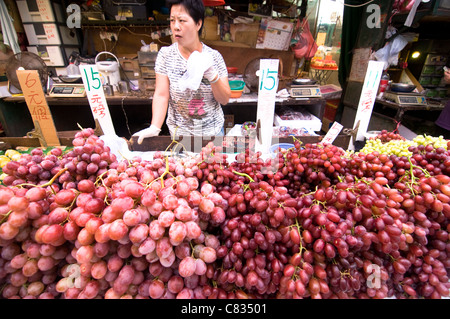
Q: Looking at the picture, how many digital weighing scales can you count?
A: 3